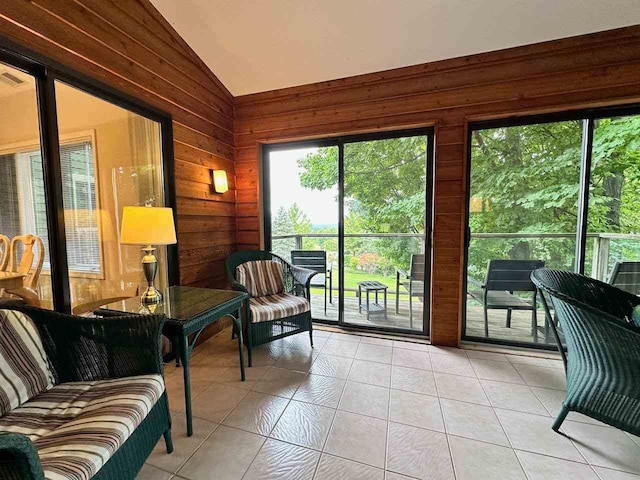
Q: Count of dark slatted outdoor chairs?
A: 4